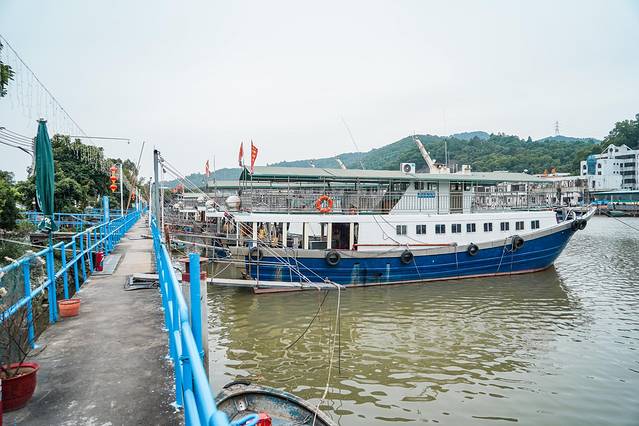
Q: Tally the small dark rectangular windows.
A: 9